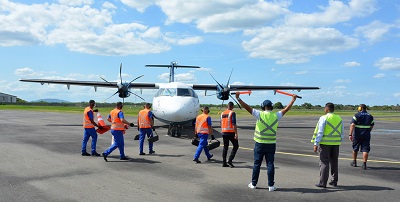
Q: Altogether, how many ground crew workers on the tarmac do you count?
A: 8